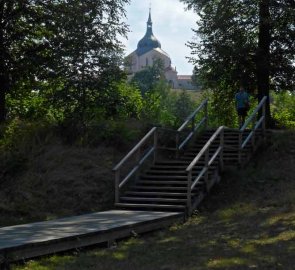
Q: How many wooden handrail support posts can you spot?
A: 12